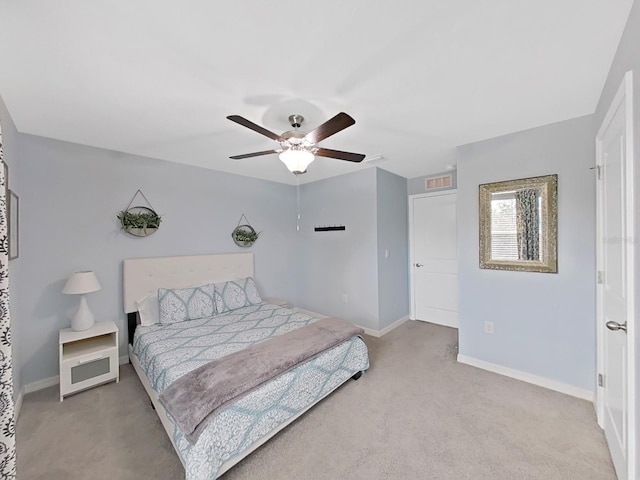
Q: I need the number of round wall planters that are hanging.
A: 2